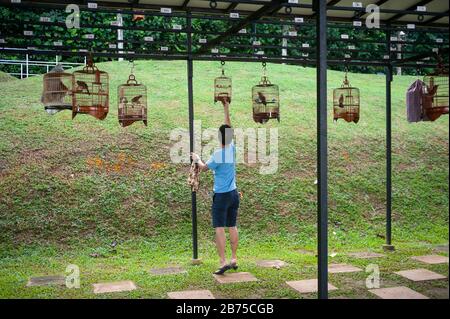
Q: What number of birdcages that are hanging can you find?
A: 8